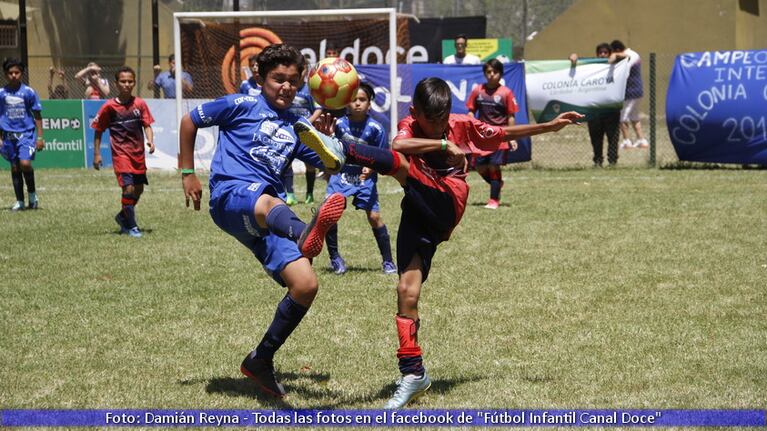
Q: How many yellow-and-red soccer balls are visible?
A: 1